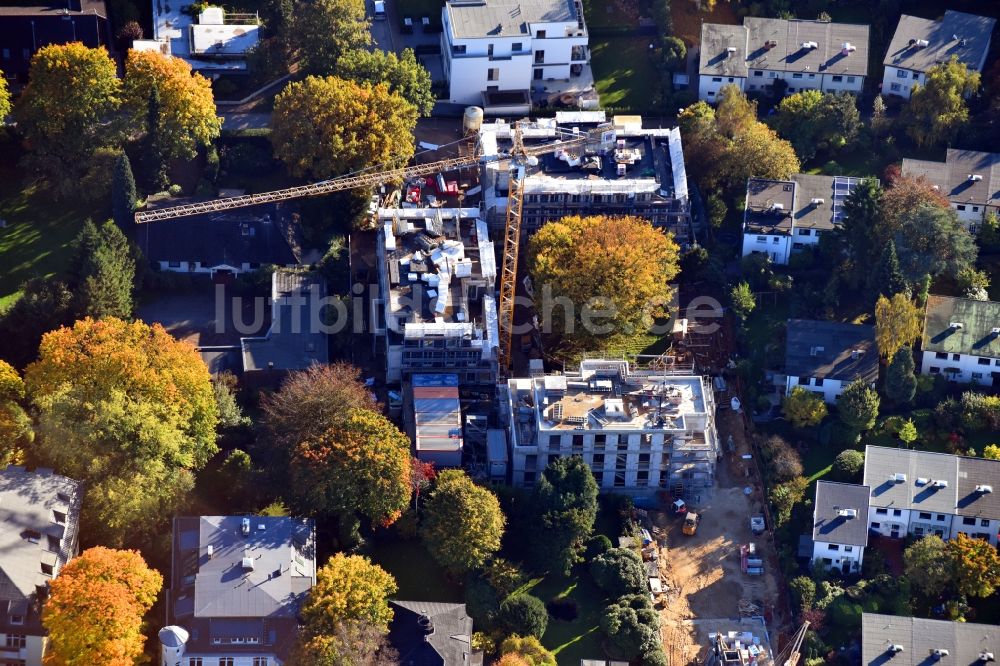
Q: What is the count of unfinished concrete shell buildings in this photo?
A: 3